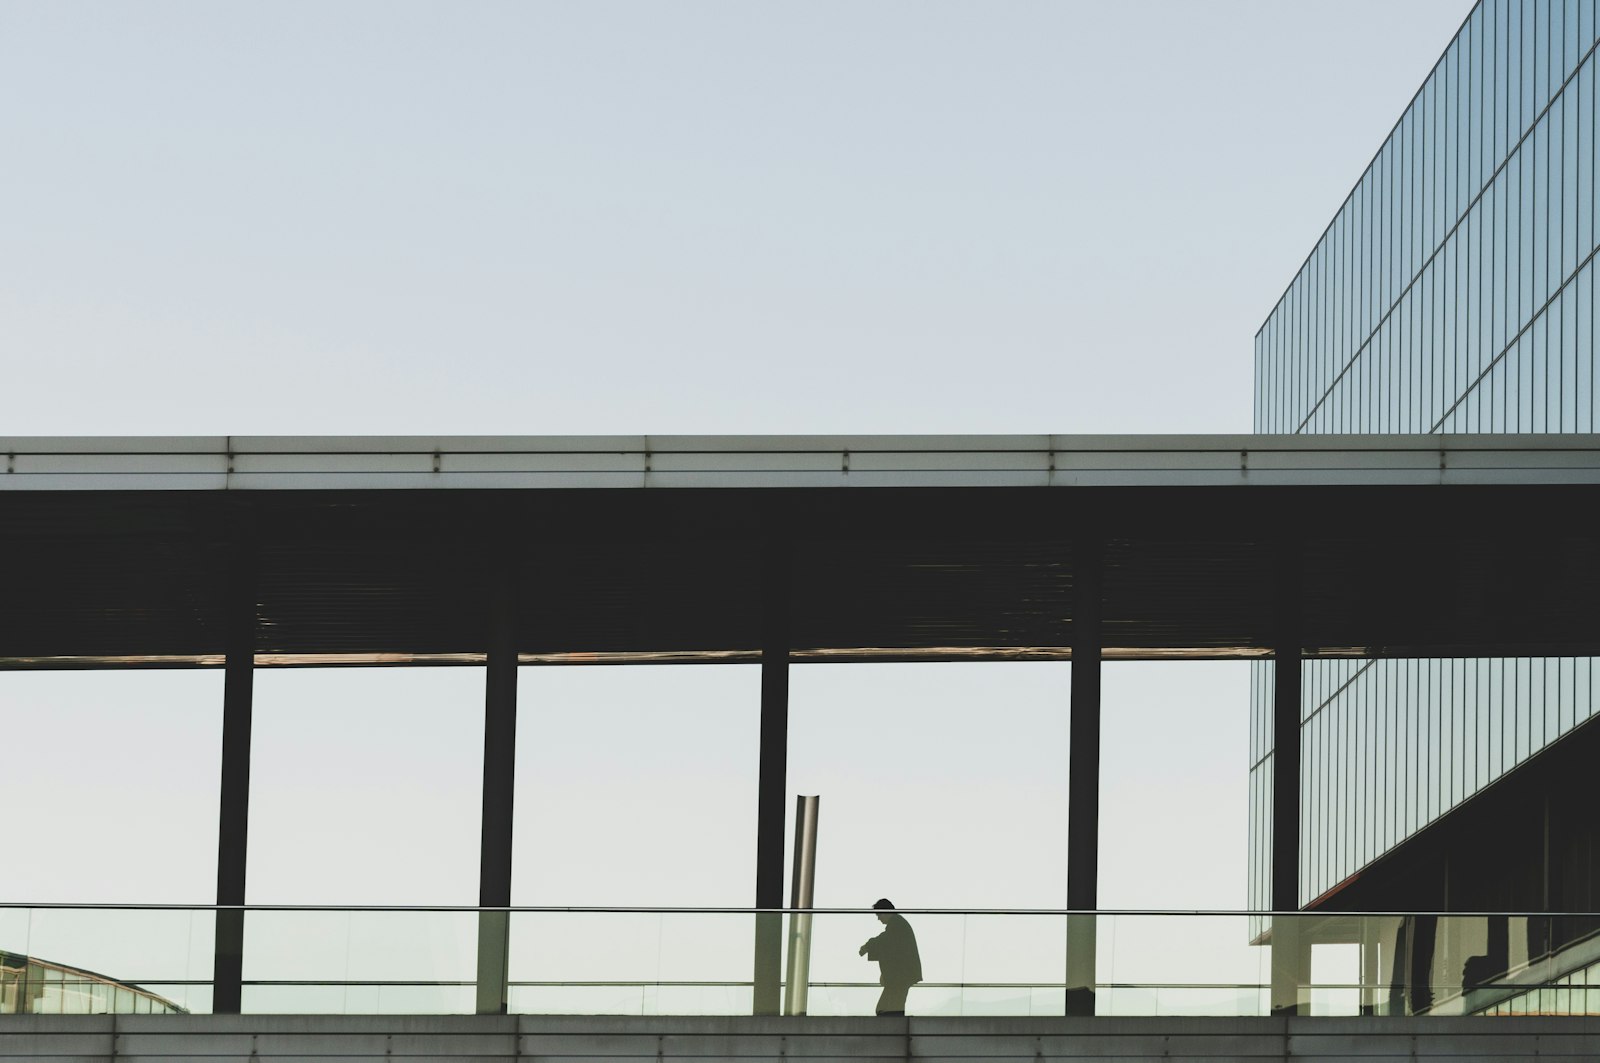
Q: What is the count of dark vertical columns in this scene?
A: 5